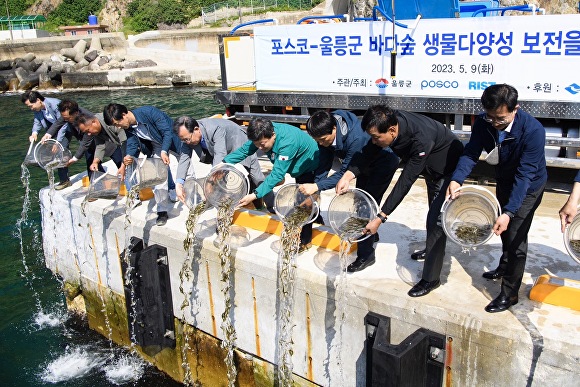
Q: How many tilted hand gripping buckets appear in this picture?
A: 10